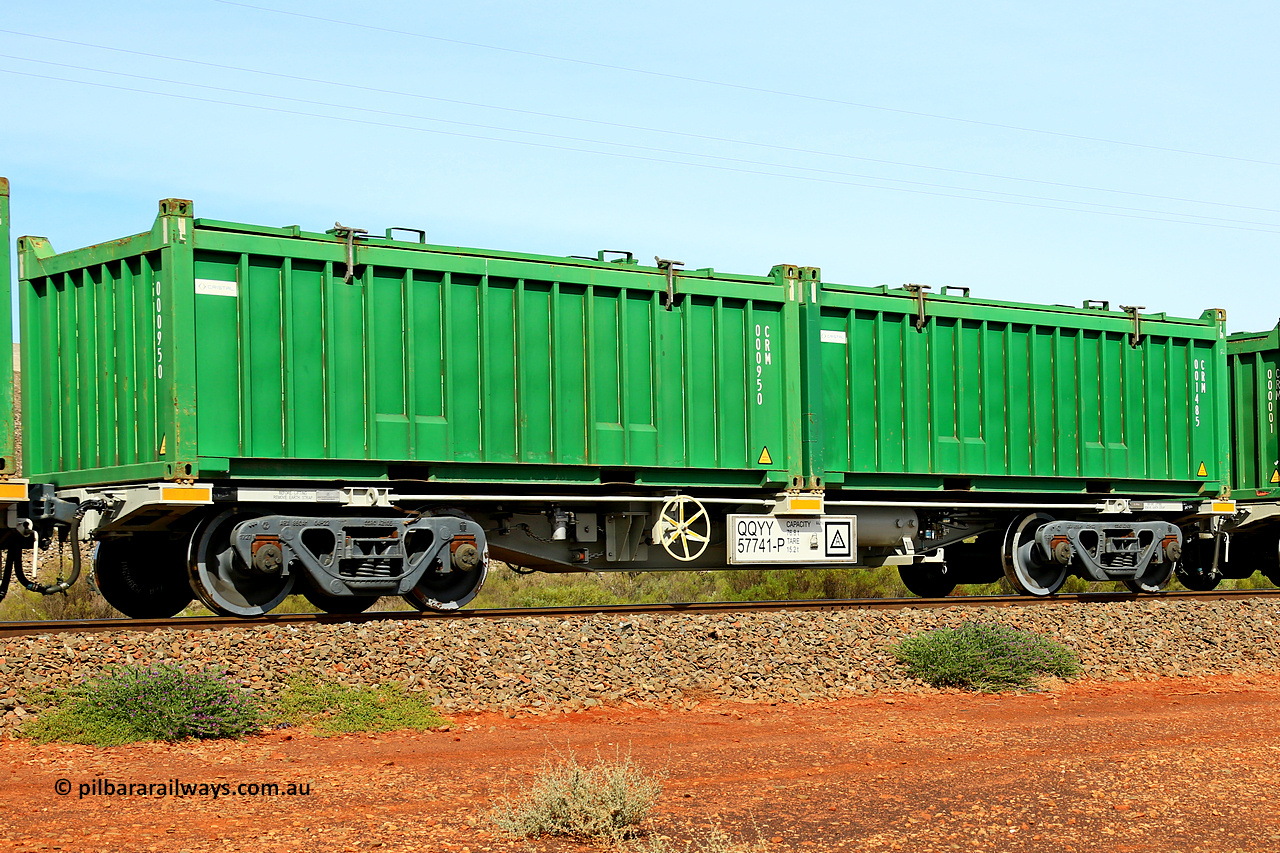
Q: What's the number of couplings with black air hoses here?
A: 2